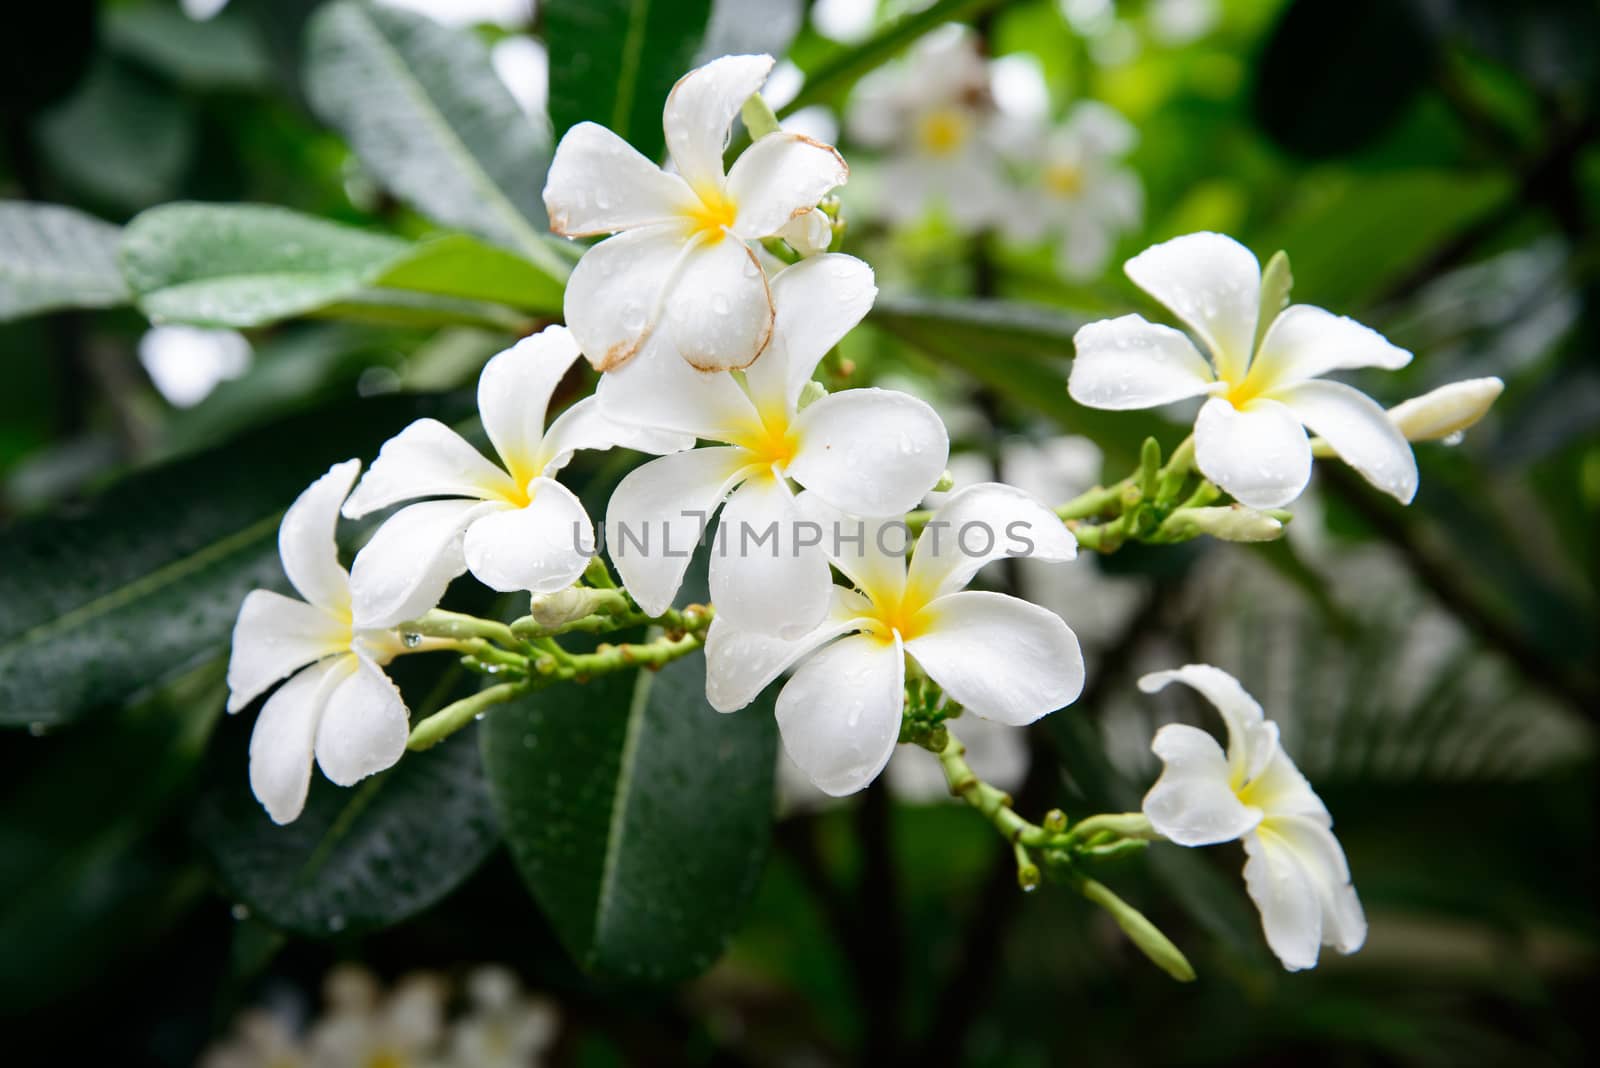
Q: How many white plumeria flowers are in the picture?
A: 7